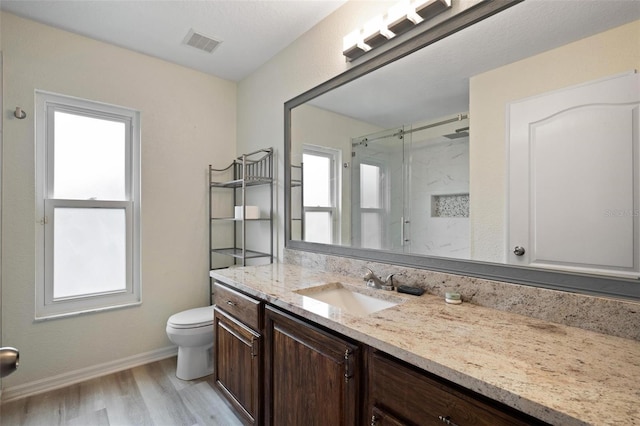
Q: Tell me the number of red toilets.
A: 0